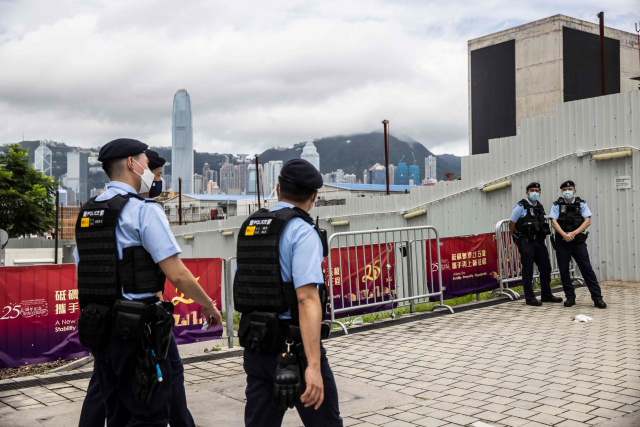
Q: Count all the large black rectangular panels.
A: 2